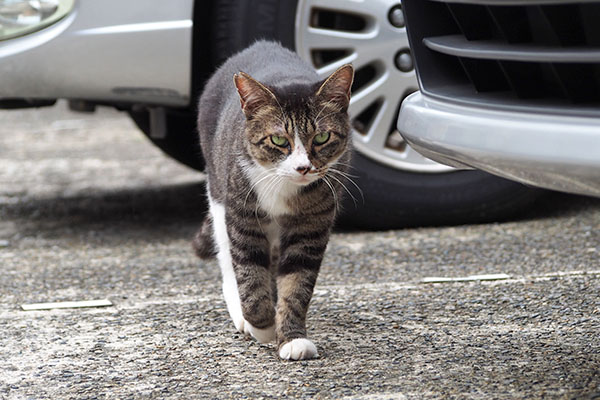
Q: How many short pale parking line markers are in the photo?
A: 2